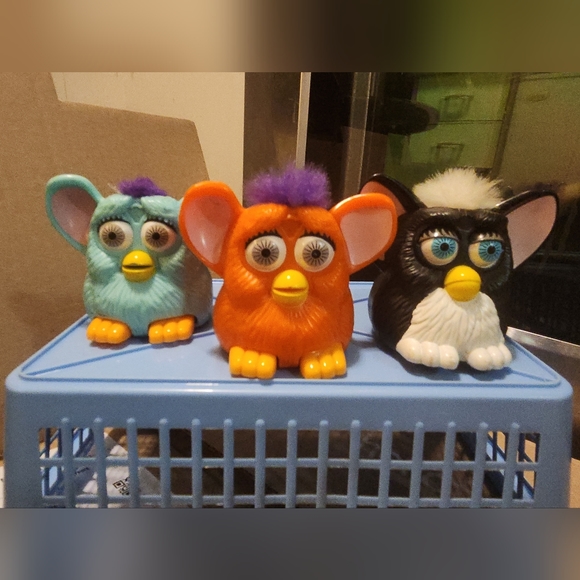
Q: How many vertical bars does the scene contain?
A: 15